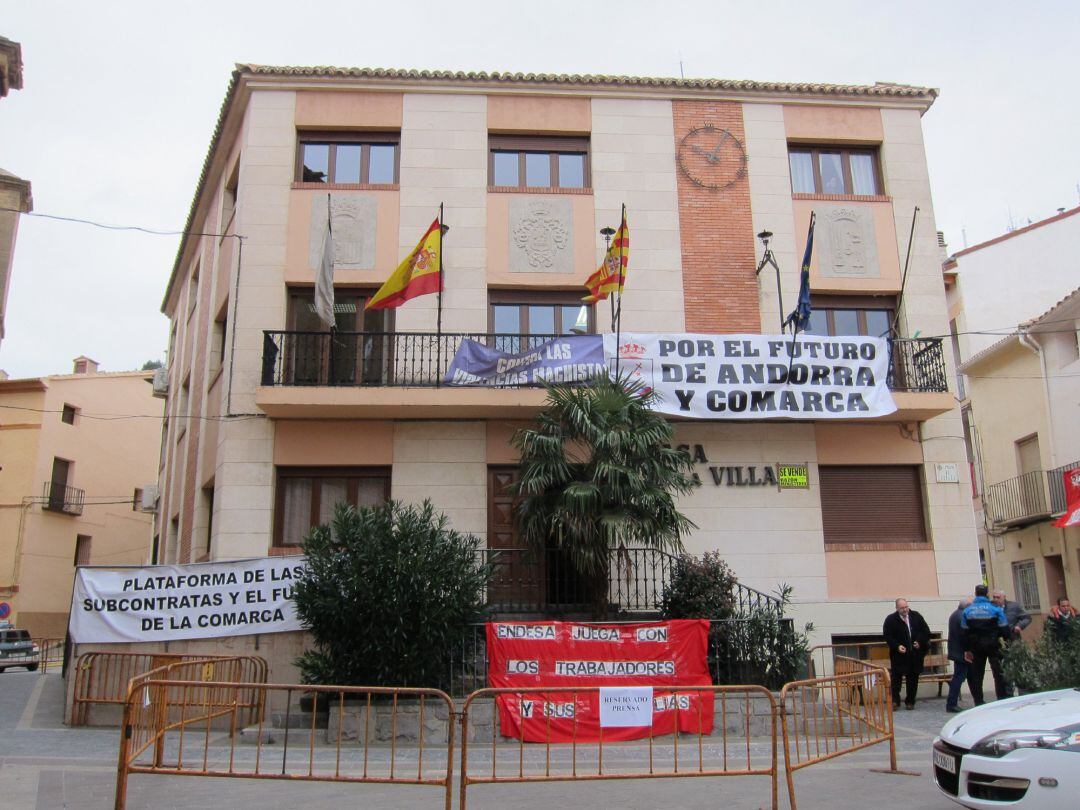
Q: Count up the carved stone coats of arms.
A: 3